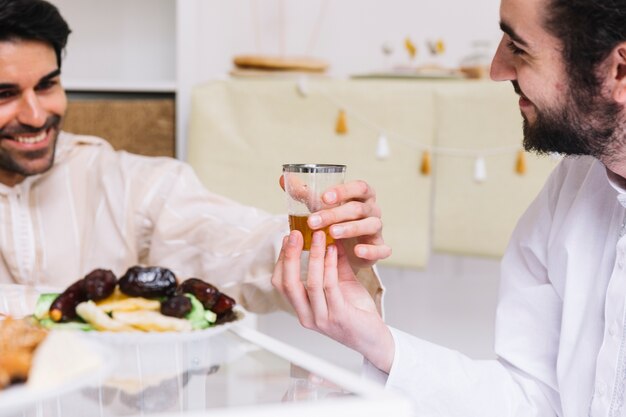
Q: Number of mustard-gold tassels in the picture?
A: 3